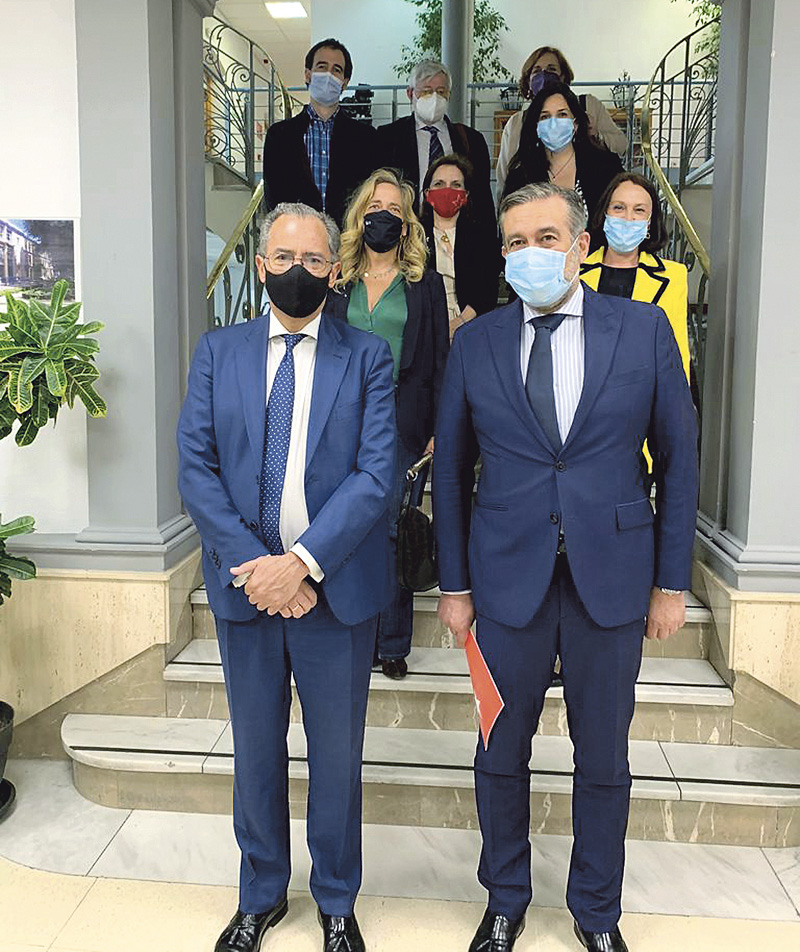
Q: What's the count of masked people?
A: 9